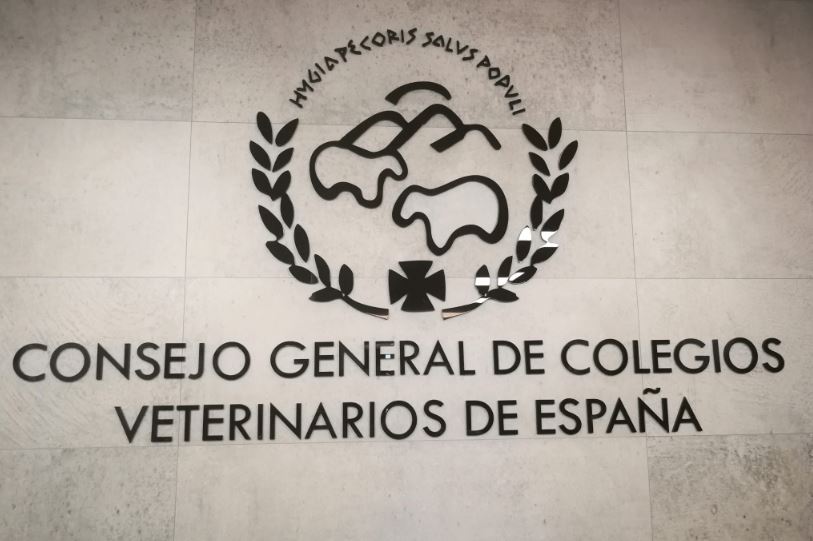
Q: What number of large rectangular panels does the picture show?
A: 12